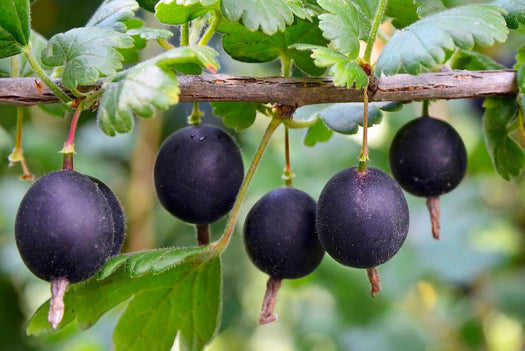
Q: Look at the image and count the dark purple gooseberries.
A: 6